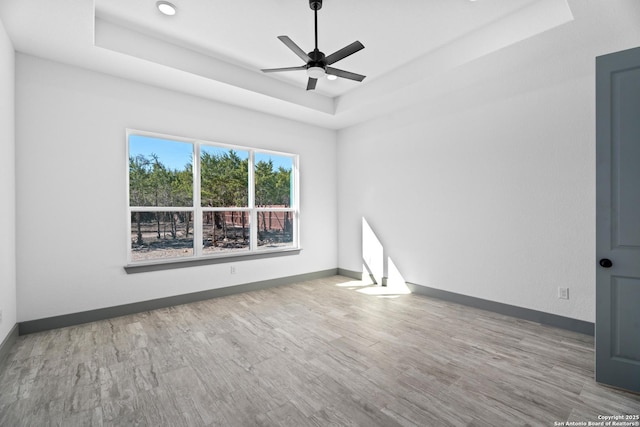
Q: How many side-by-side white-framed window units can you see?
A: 3